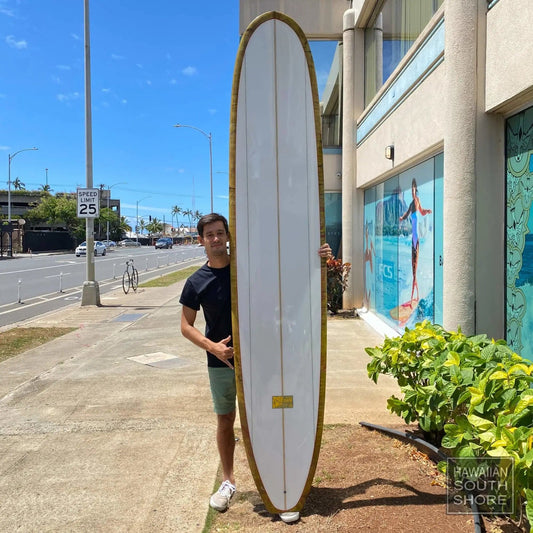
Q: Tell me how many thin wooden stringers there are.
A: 3